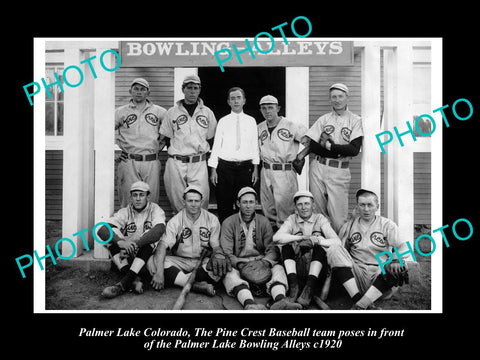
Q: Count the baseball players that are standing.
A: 4